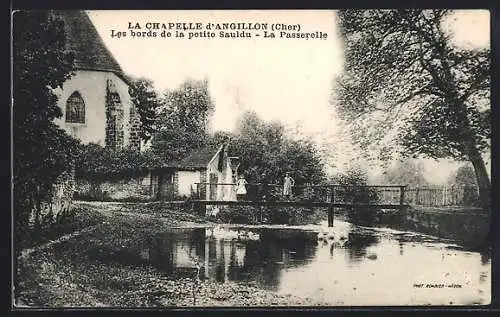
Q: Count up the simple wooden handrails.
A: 1